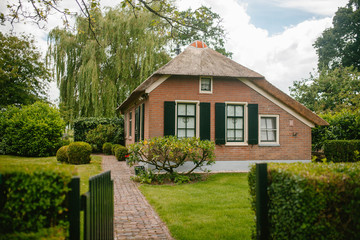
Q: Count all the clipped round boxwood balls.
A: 5